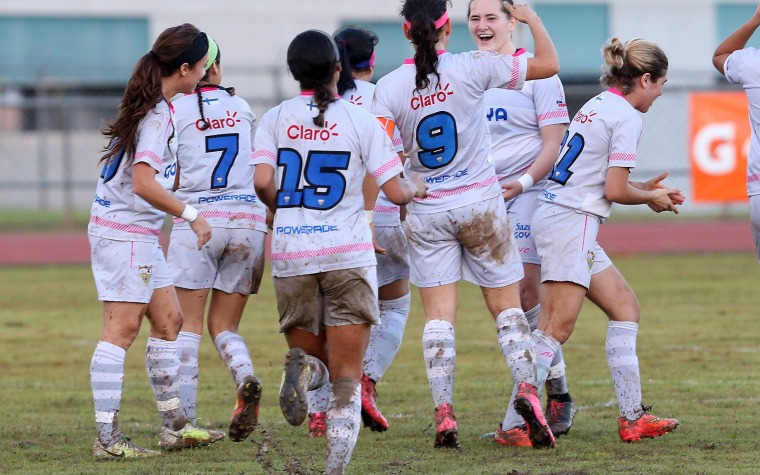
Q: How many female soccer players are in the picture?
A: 8